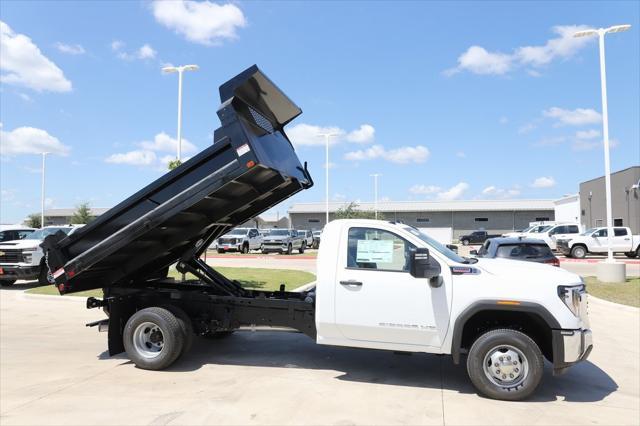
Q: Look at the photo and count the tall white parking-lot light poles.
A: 5